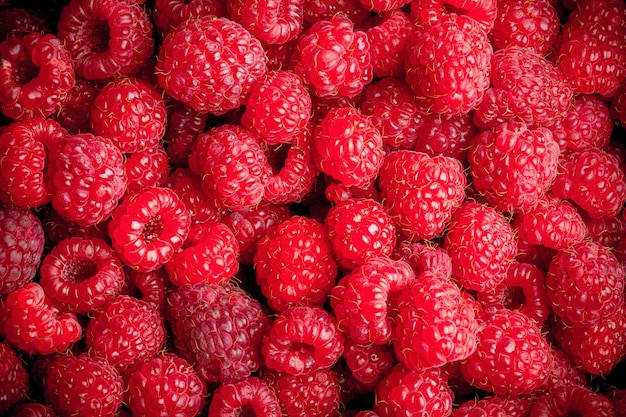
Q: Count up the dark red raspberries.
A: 2